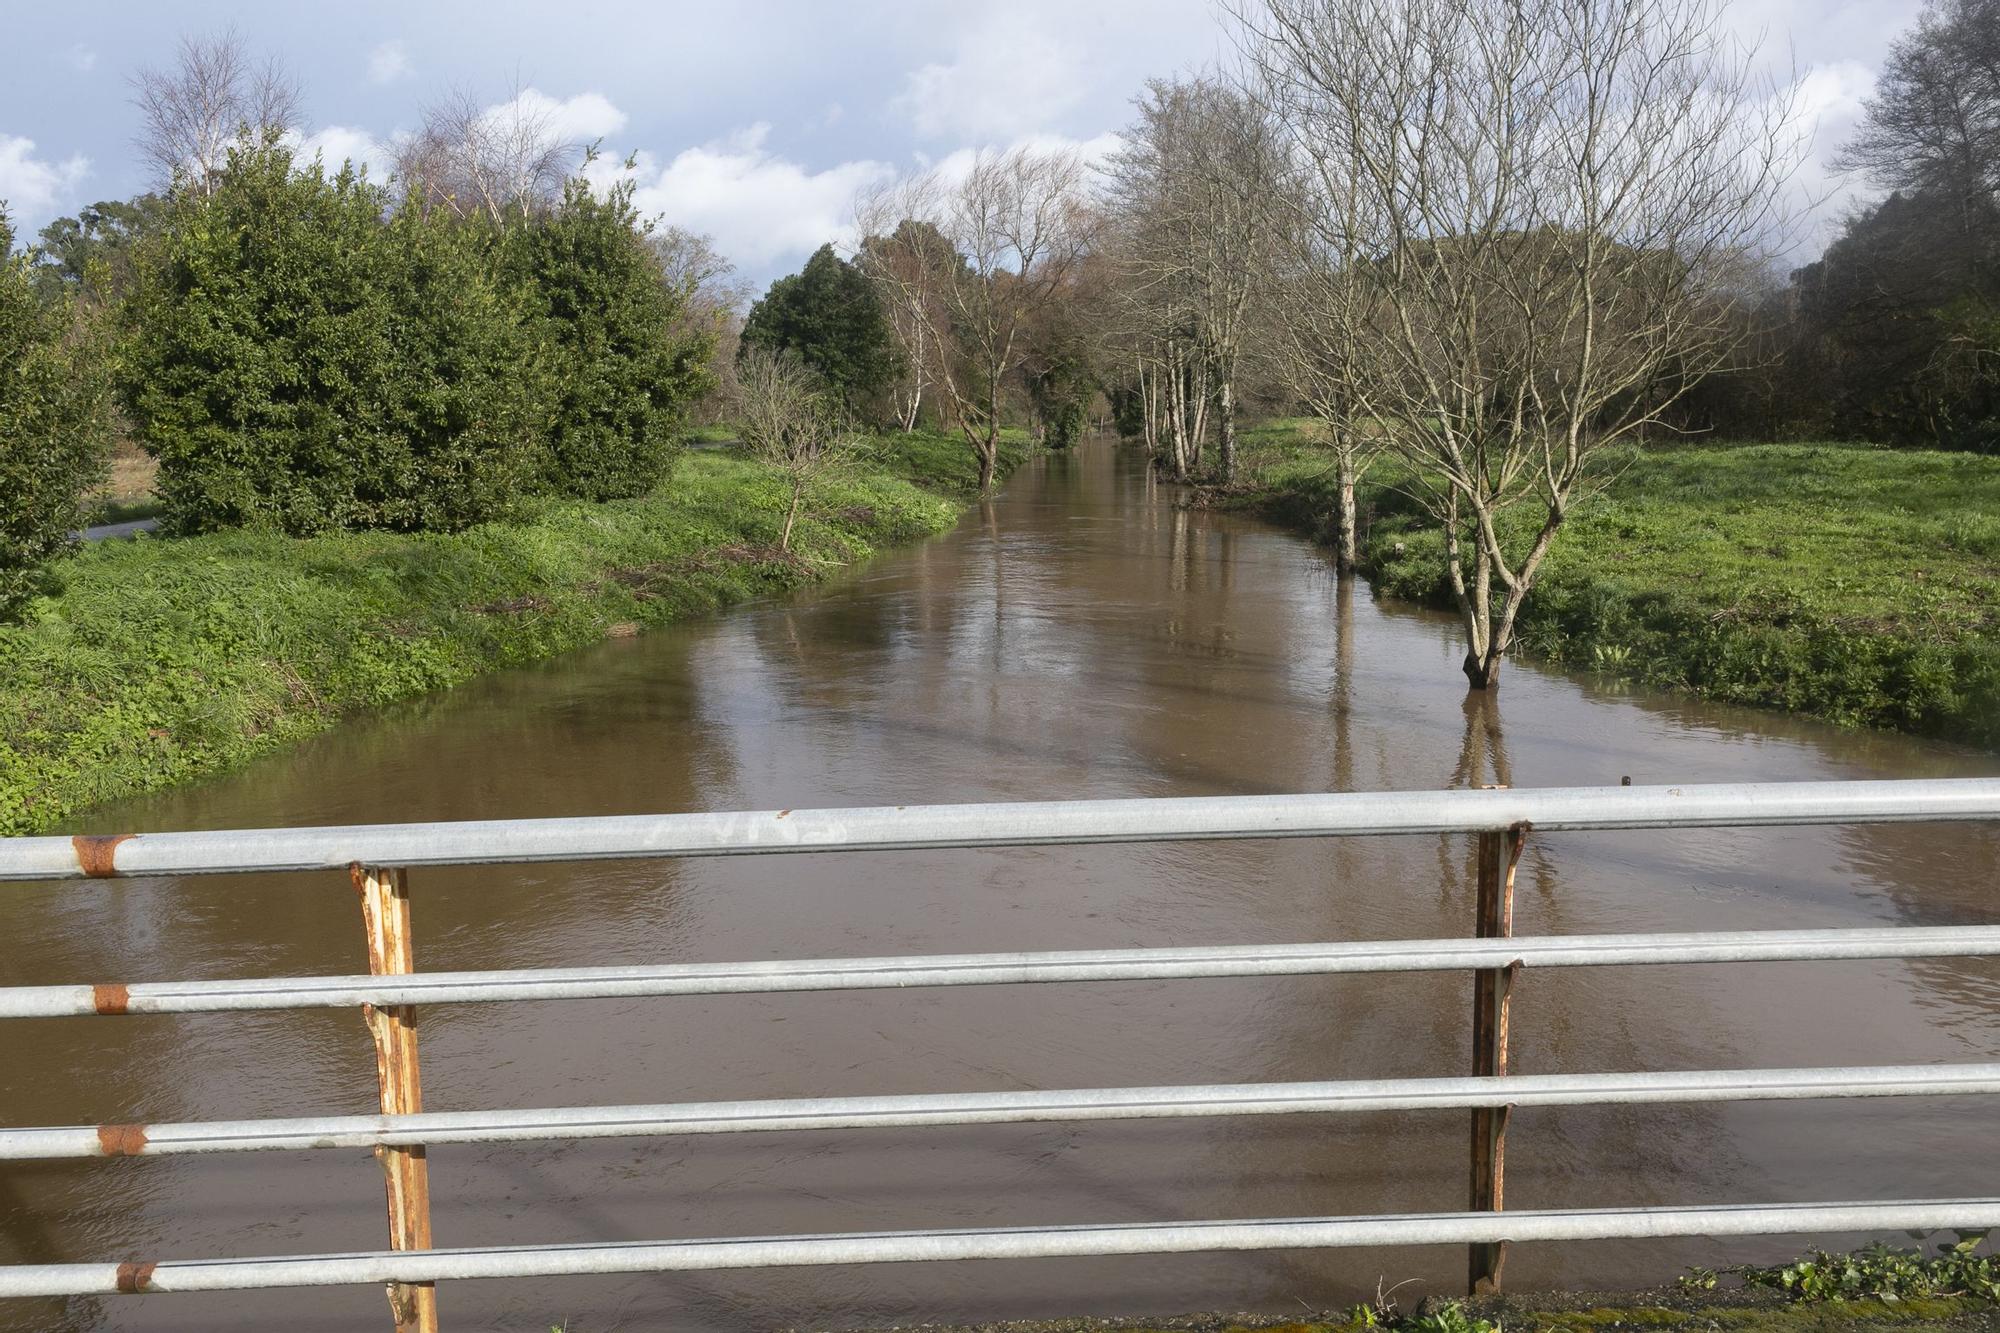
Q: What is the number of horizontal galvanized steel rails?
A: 4